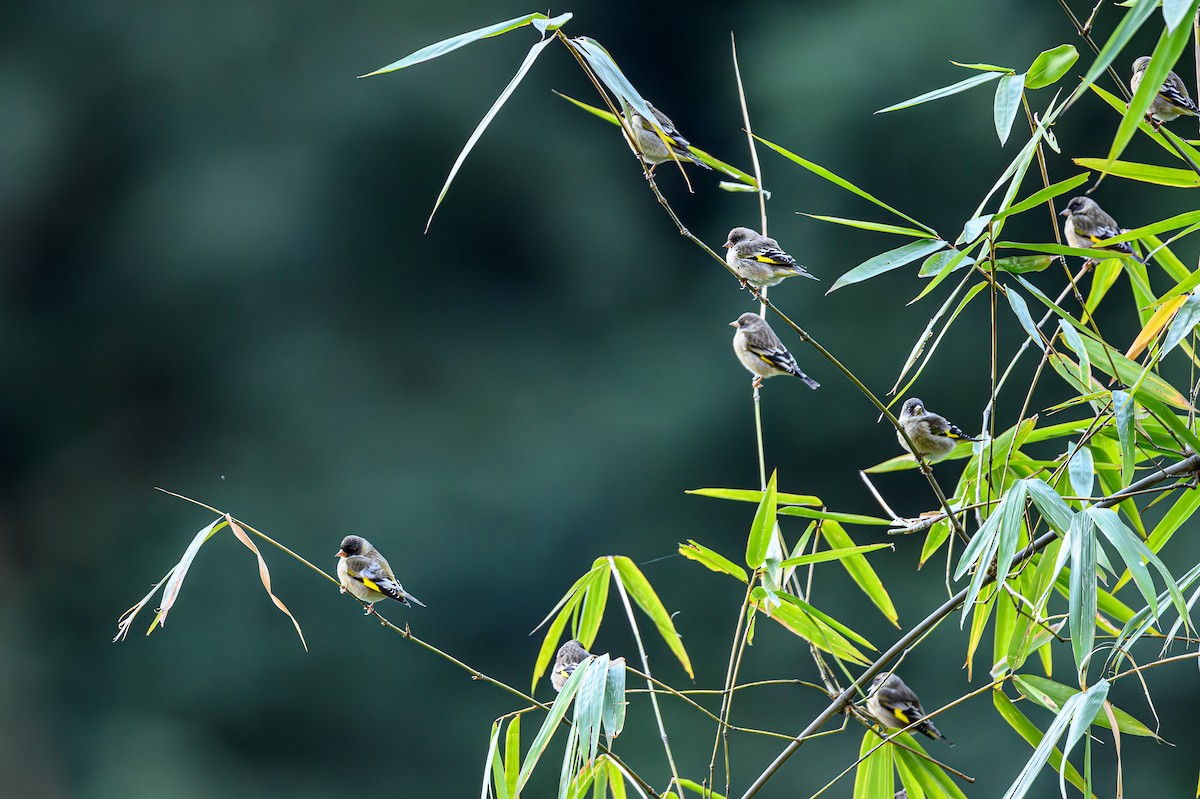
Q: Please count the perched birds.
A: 9